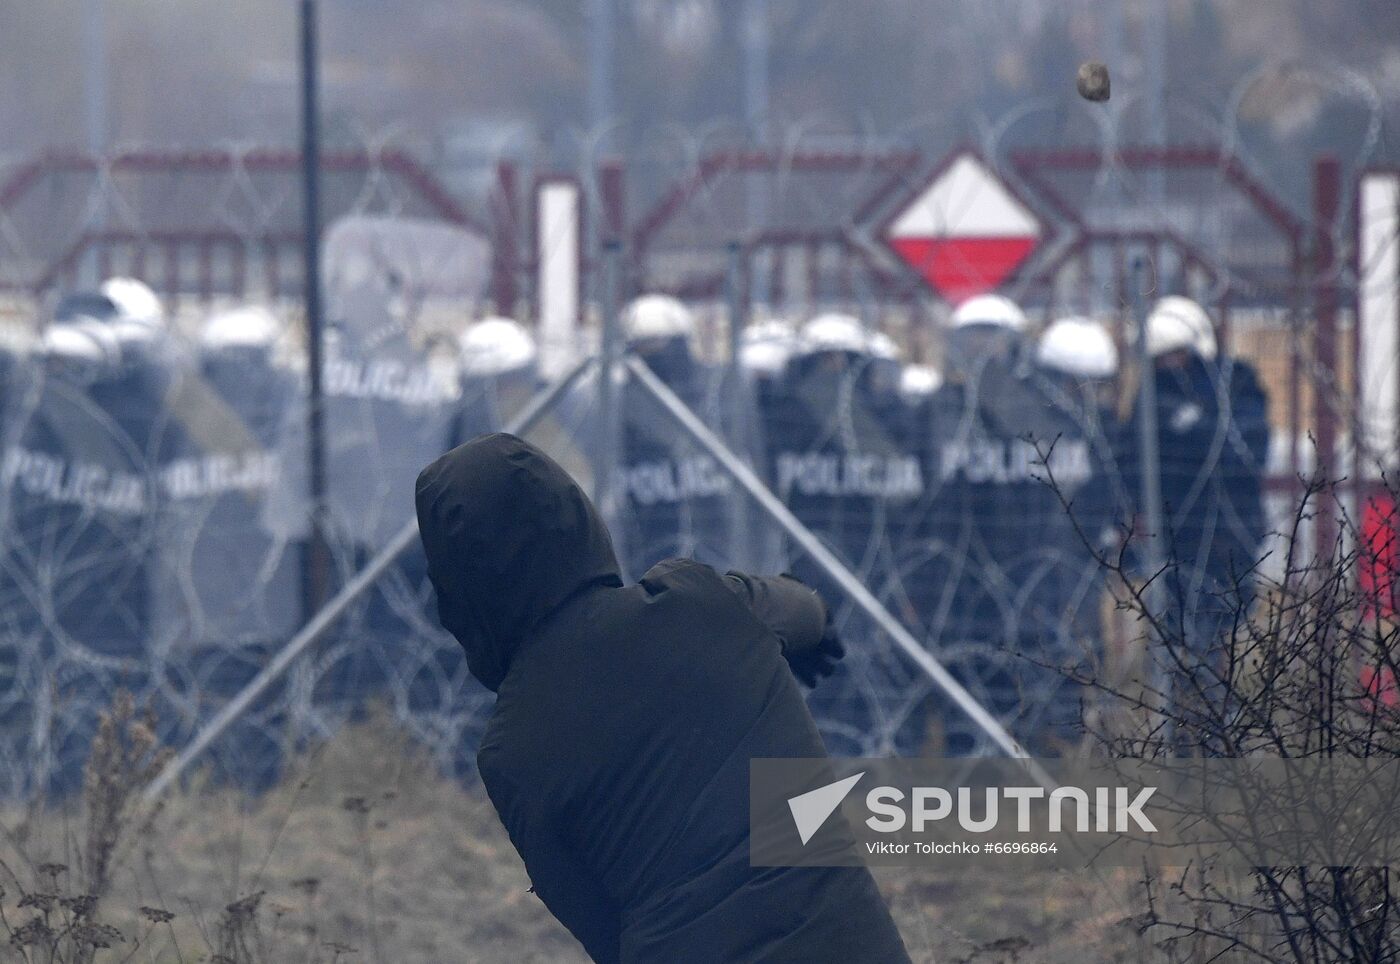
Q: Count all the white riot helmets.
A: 12